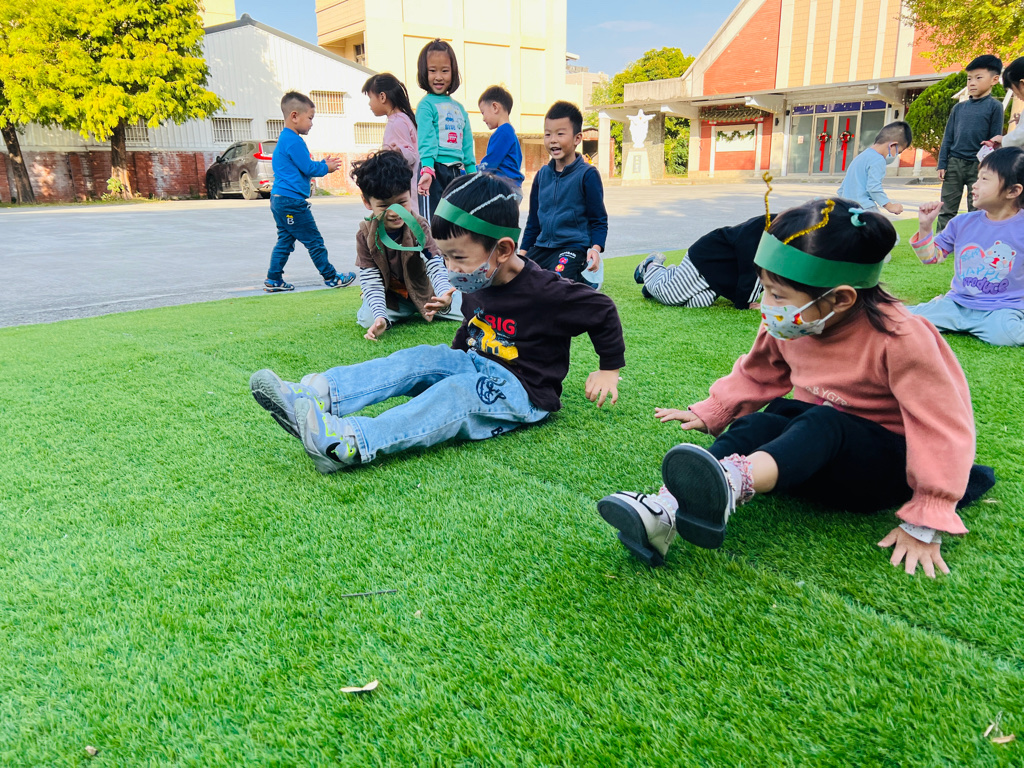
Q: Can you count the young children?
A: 13